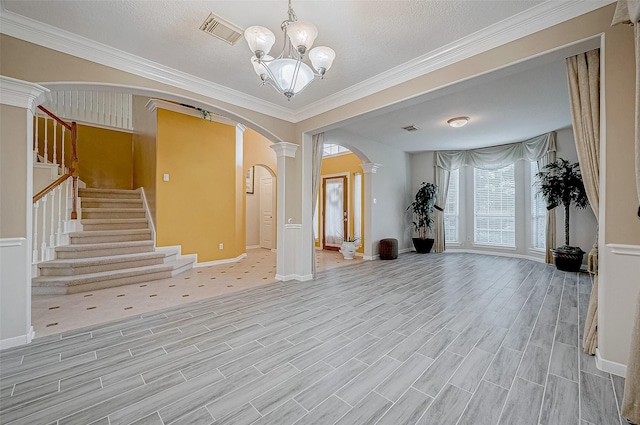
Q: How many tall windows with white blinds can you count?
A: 3